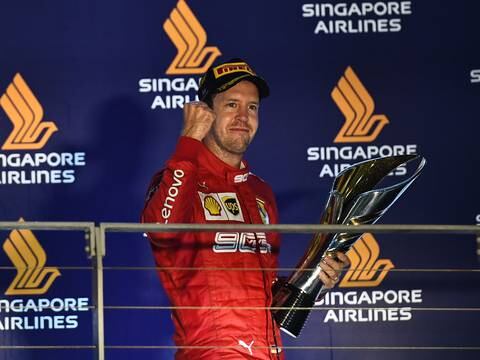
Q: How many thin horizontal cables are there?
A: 3